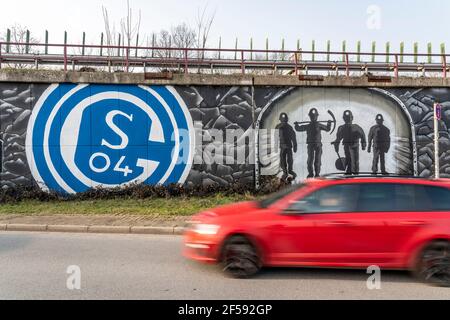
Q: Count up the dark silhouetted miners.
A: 4